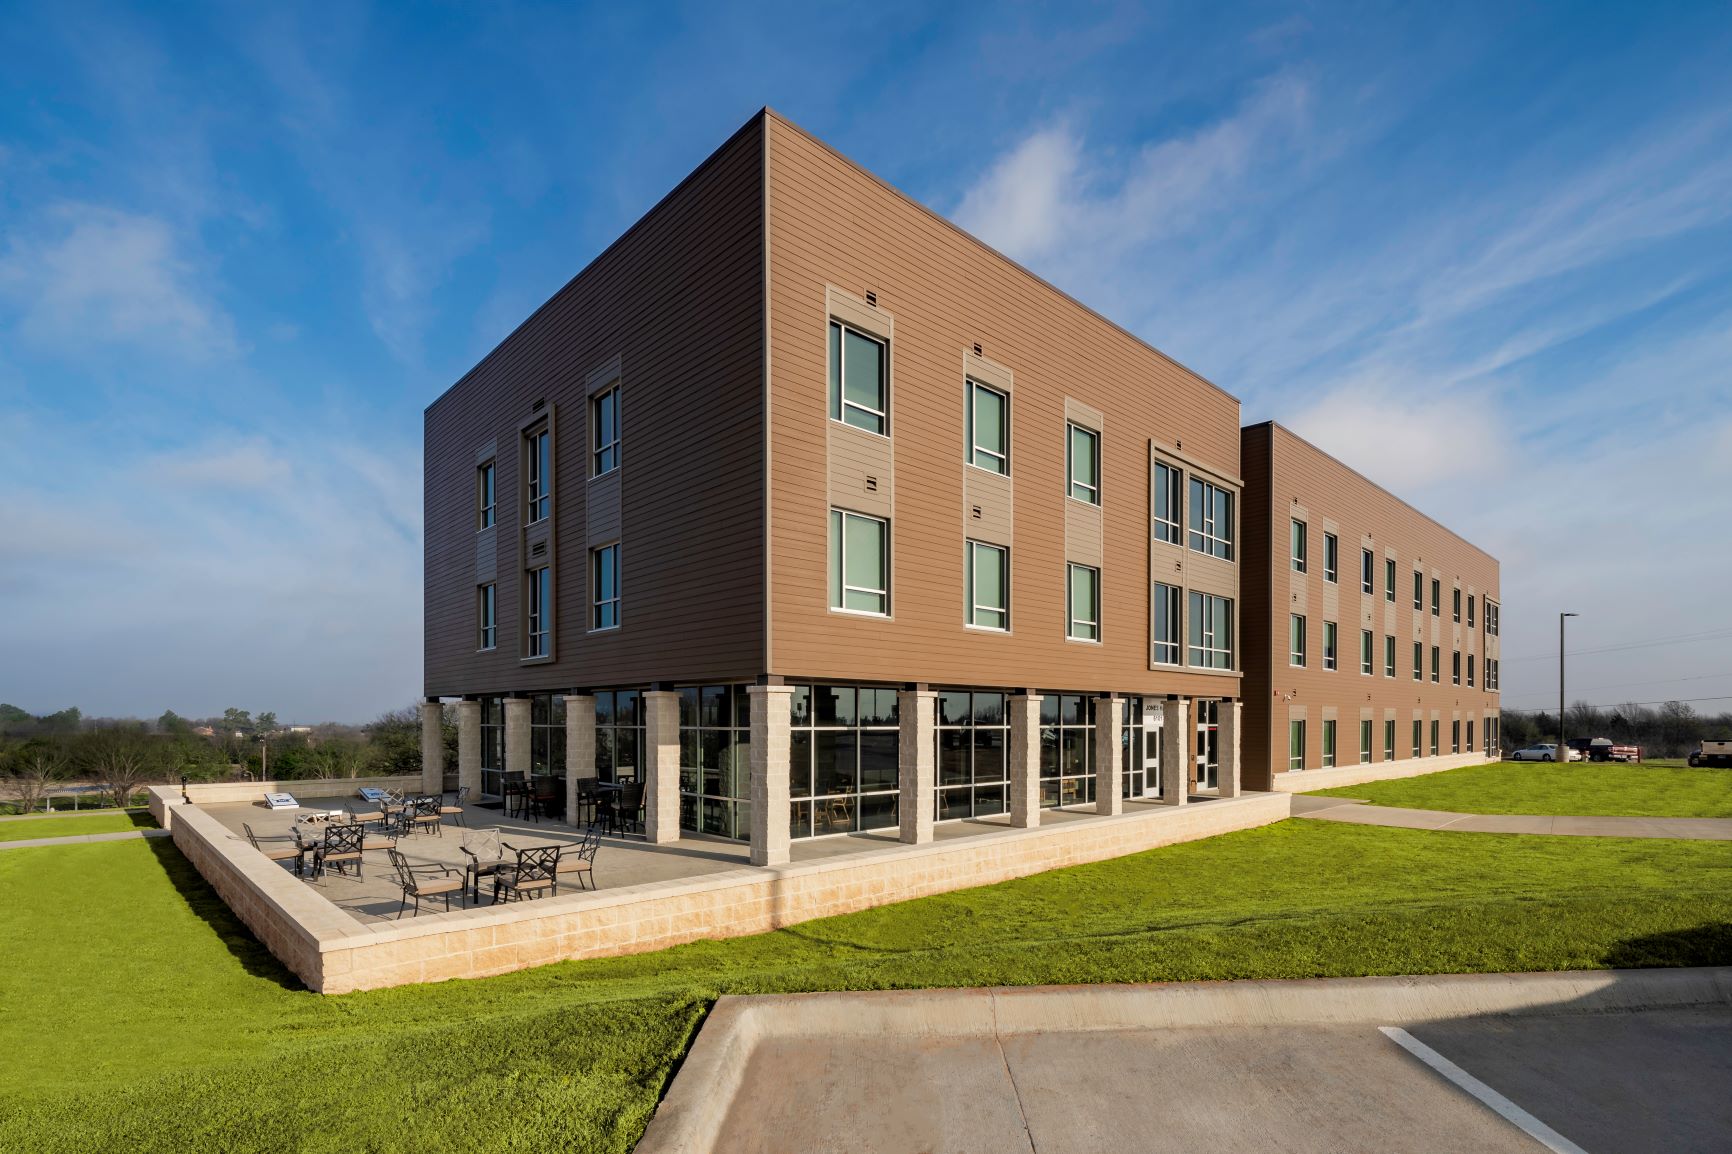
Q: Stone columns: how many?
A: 11